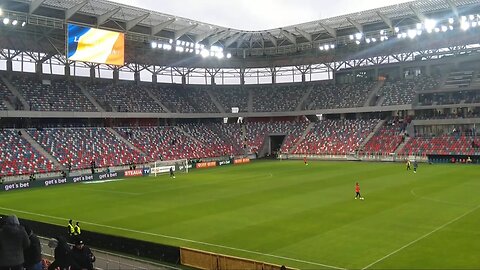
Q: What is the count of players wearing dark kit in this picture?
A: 2